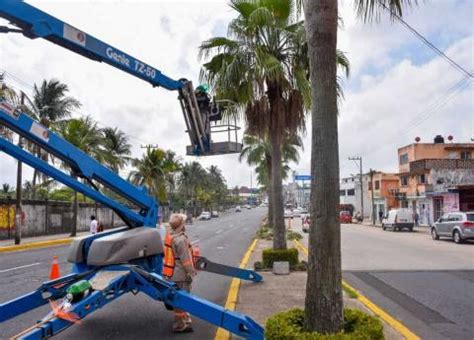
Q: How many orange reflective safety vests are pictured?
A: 1